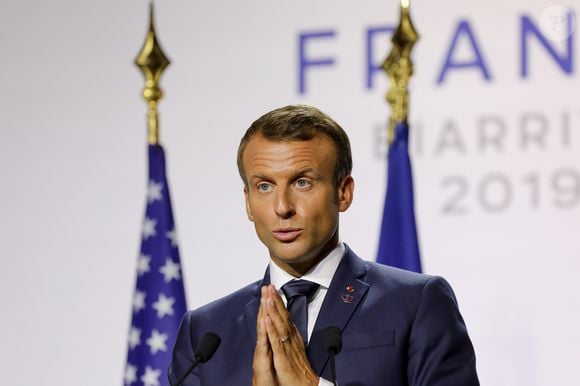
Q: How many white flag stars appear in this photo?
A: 11